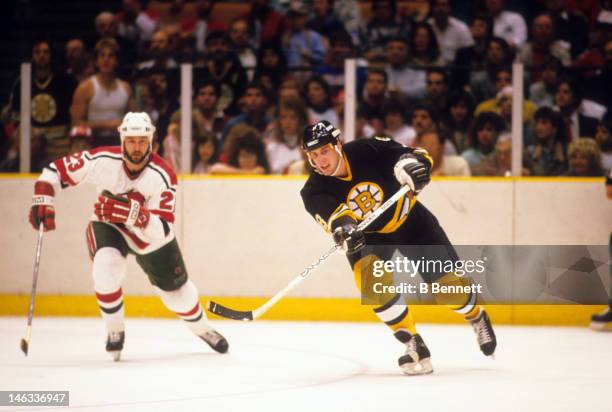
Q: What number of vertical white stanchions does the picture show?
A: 4